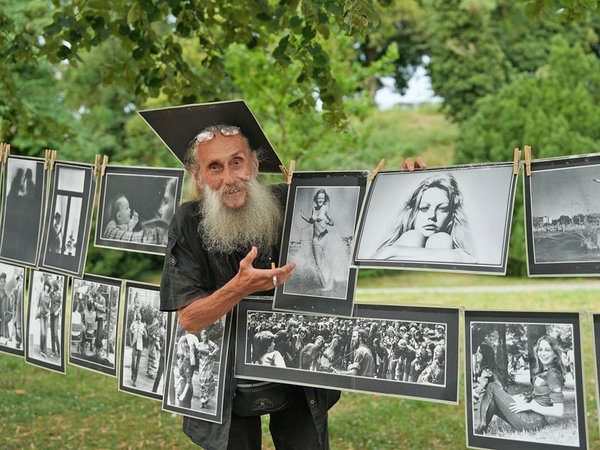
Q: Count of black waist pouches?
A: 1